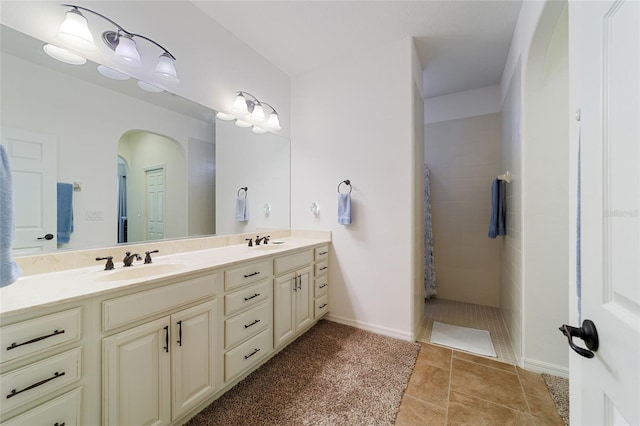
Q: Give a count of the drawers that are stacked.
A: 11